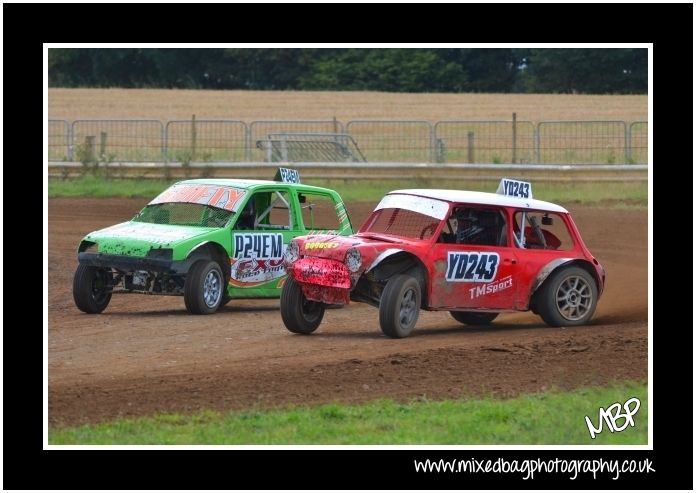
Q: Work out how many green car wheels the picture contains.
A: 2